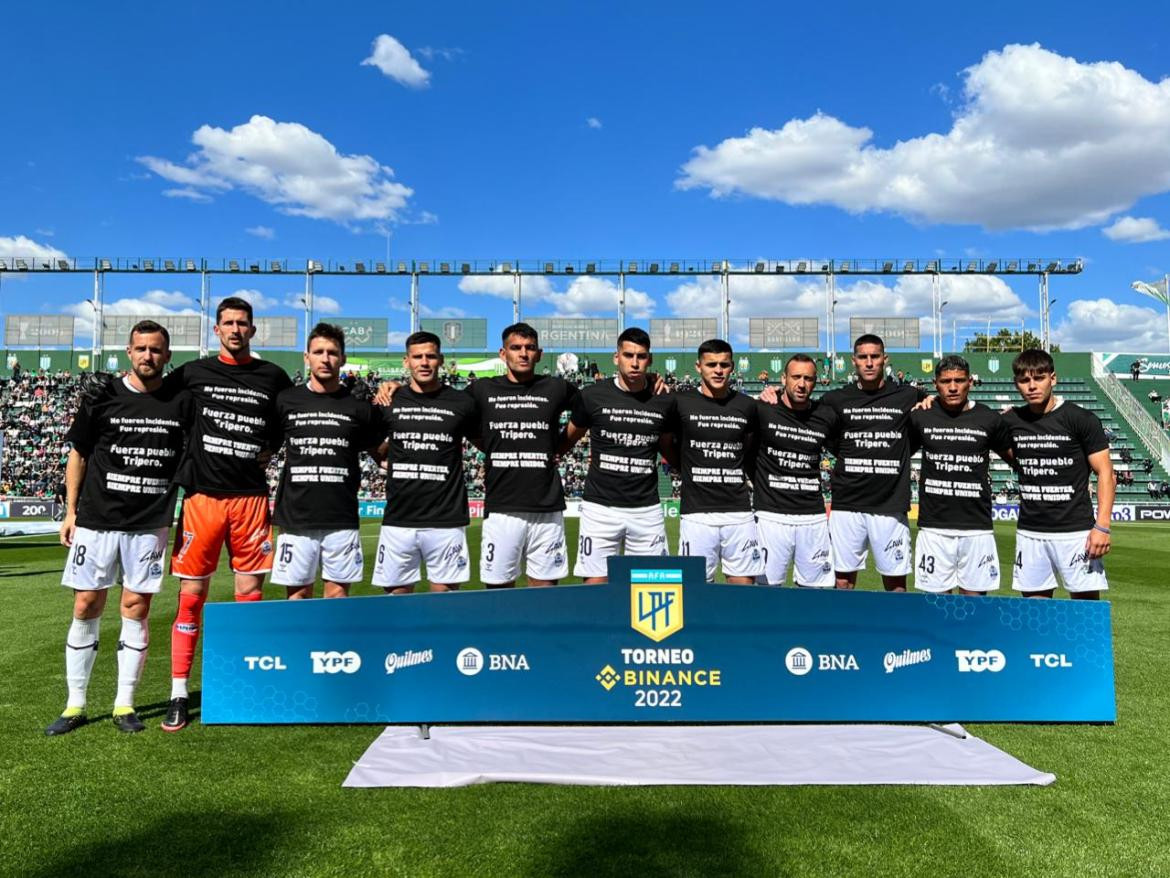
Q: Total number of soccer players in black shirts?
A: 11